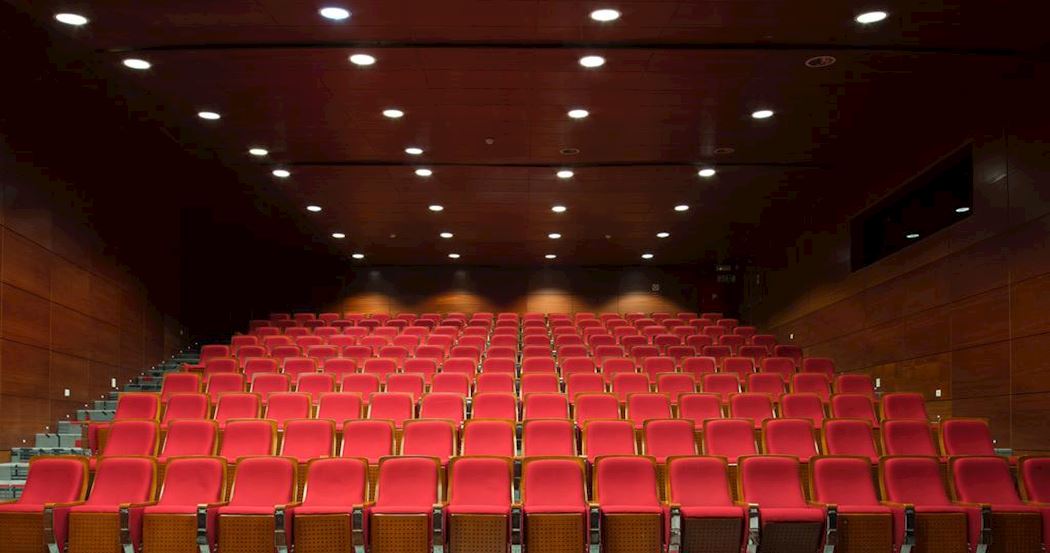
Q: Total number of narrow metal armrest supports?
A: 13